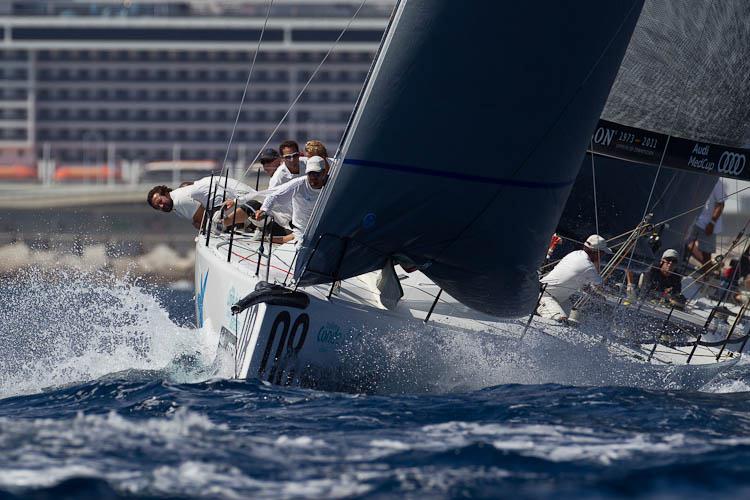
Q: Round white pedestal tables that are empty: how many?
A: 0